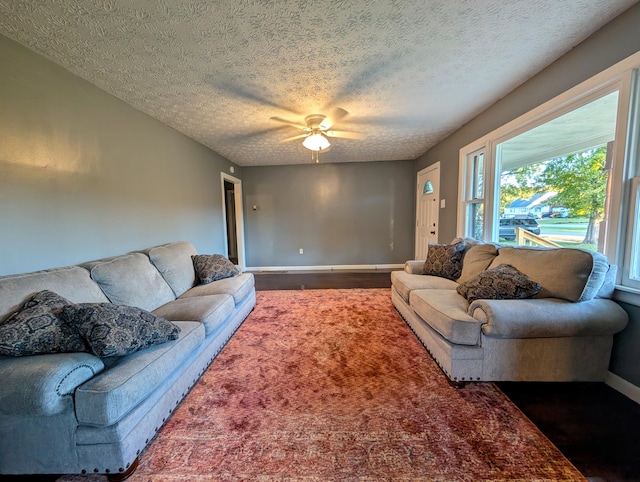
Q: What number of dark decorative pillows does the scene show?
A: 5